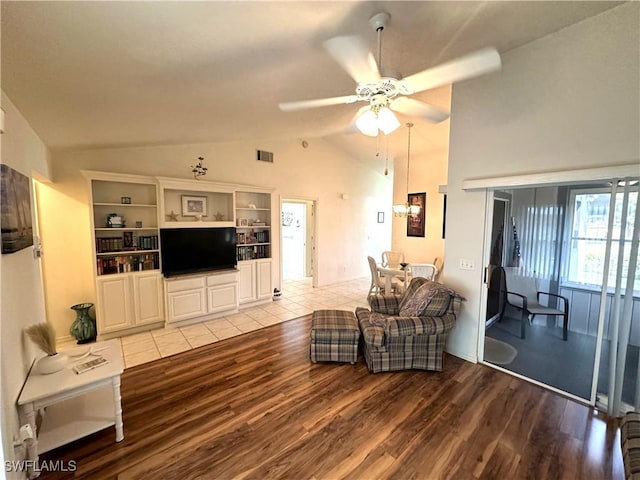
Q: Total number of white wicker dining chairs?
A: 4